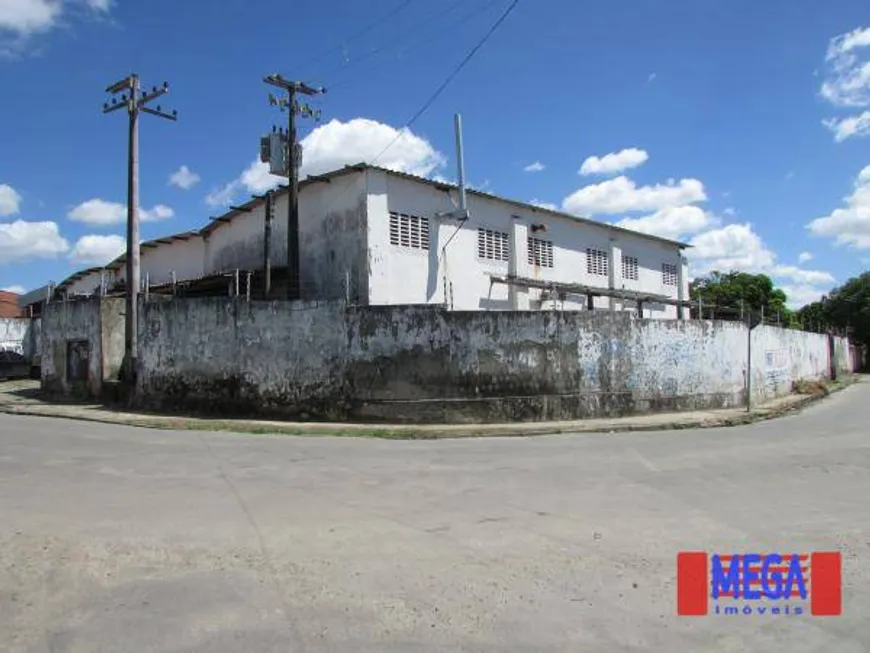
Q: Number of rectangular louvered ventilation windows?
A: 6